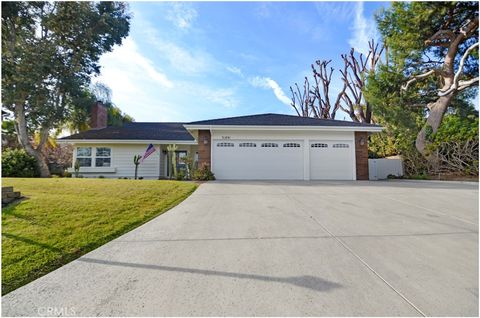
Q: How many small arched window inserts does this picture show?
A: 6